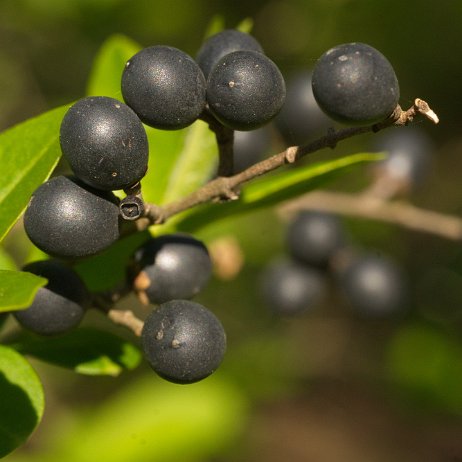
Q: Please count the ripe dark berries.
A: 15